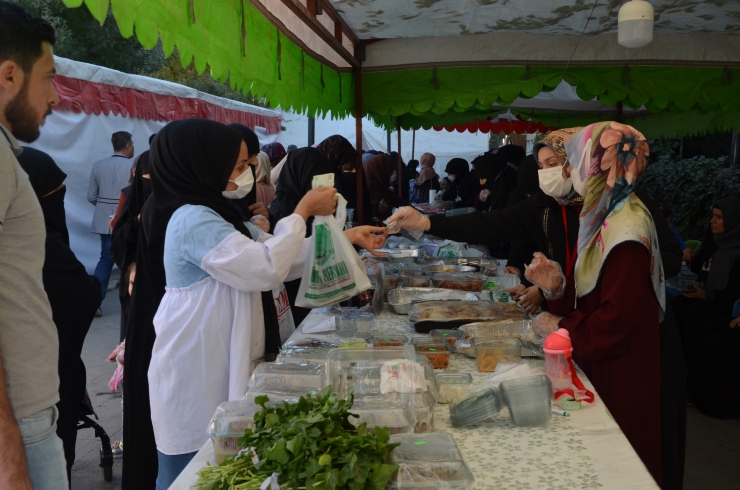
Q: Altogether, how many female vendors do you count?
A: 2